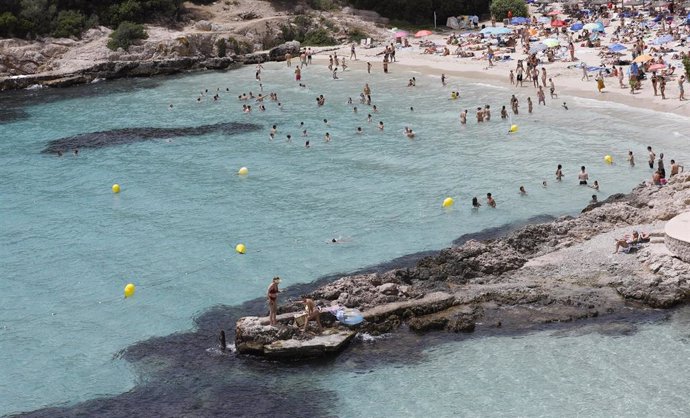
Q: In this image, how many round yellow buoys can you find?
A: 7